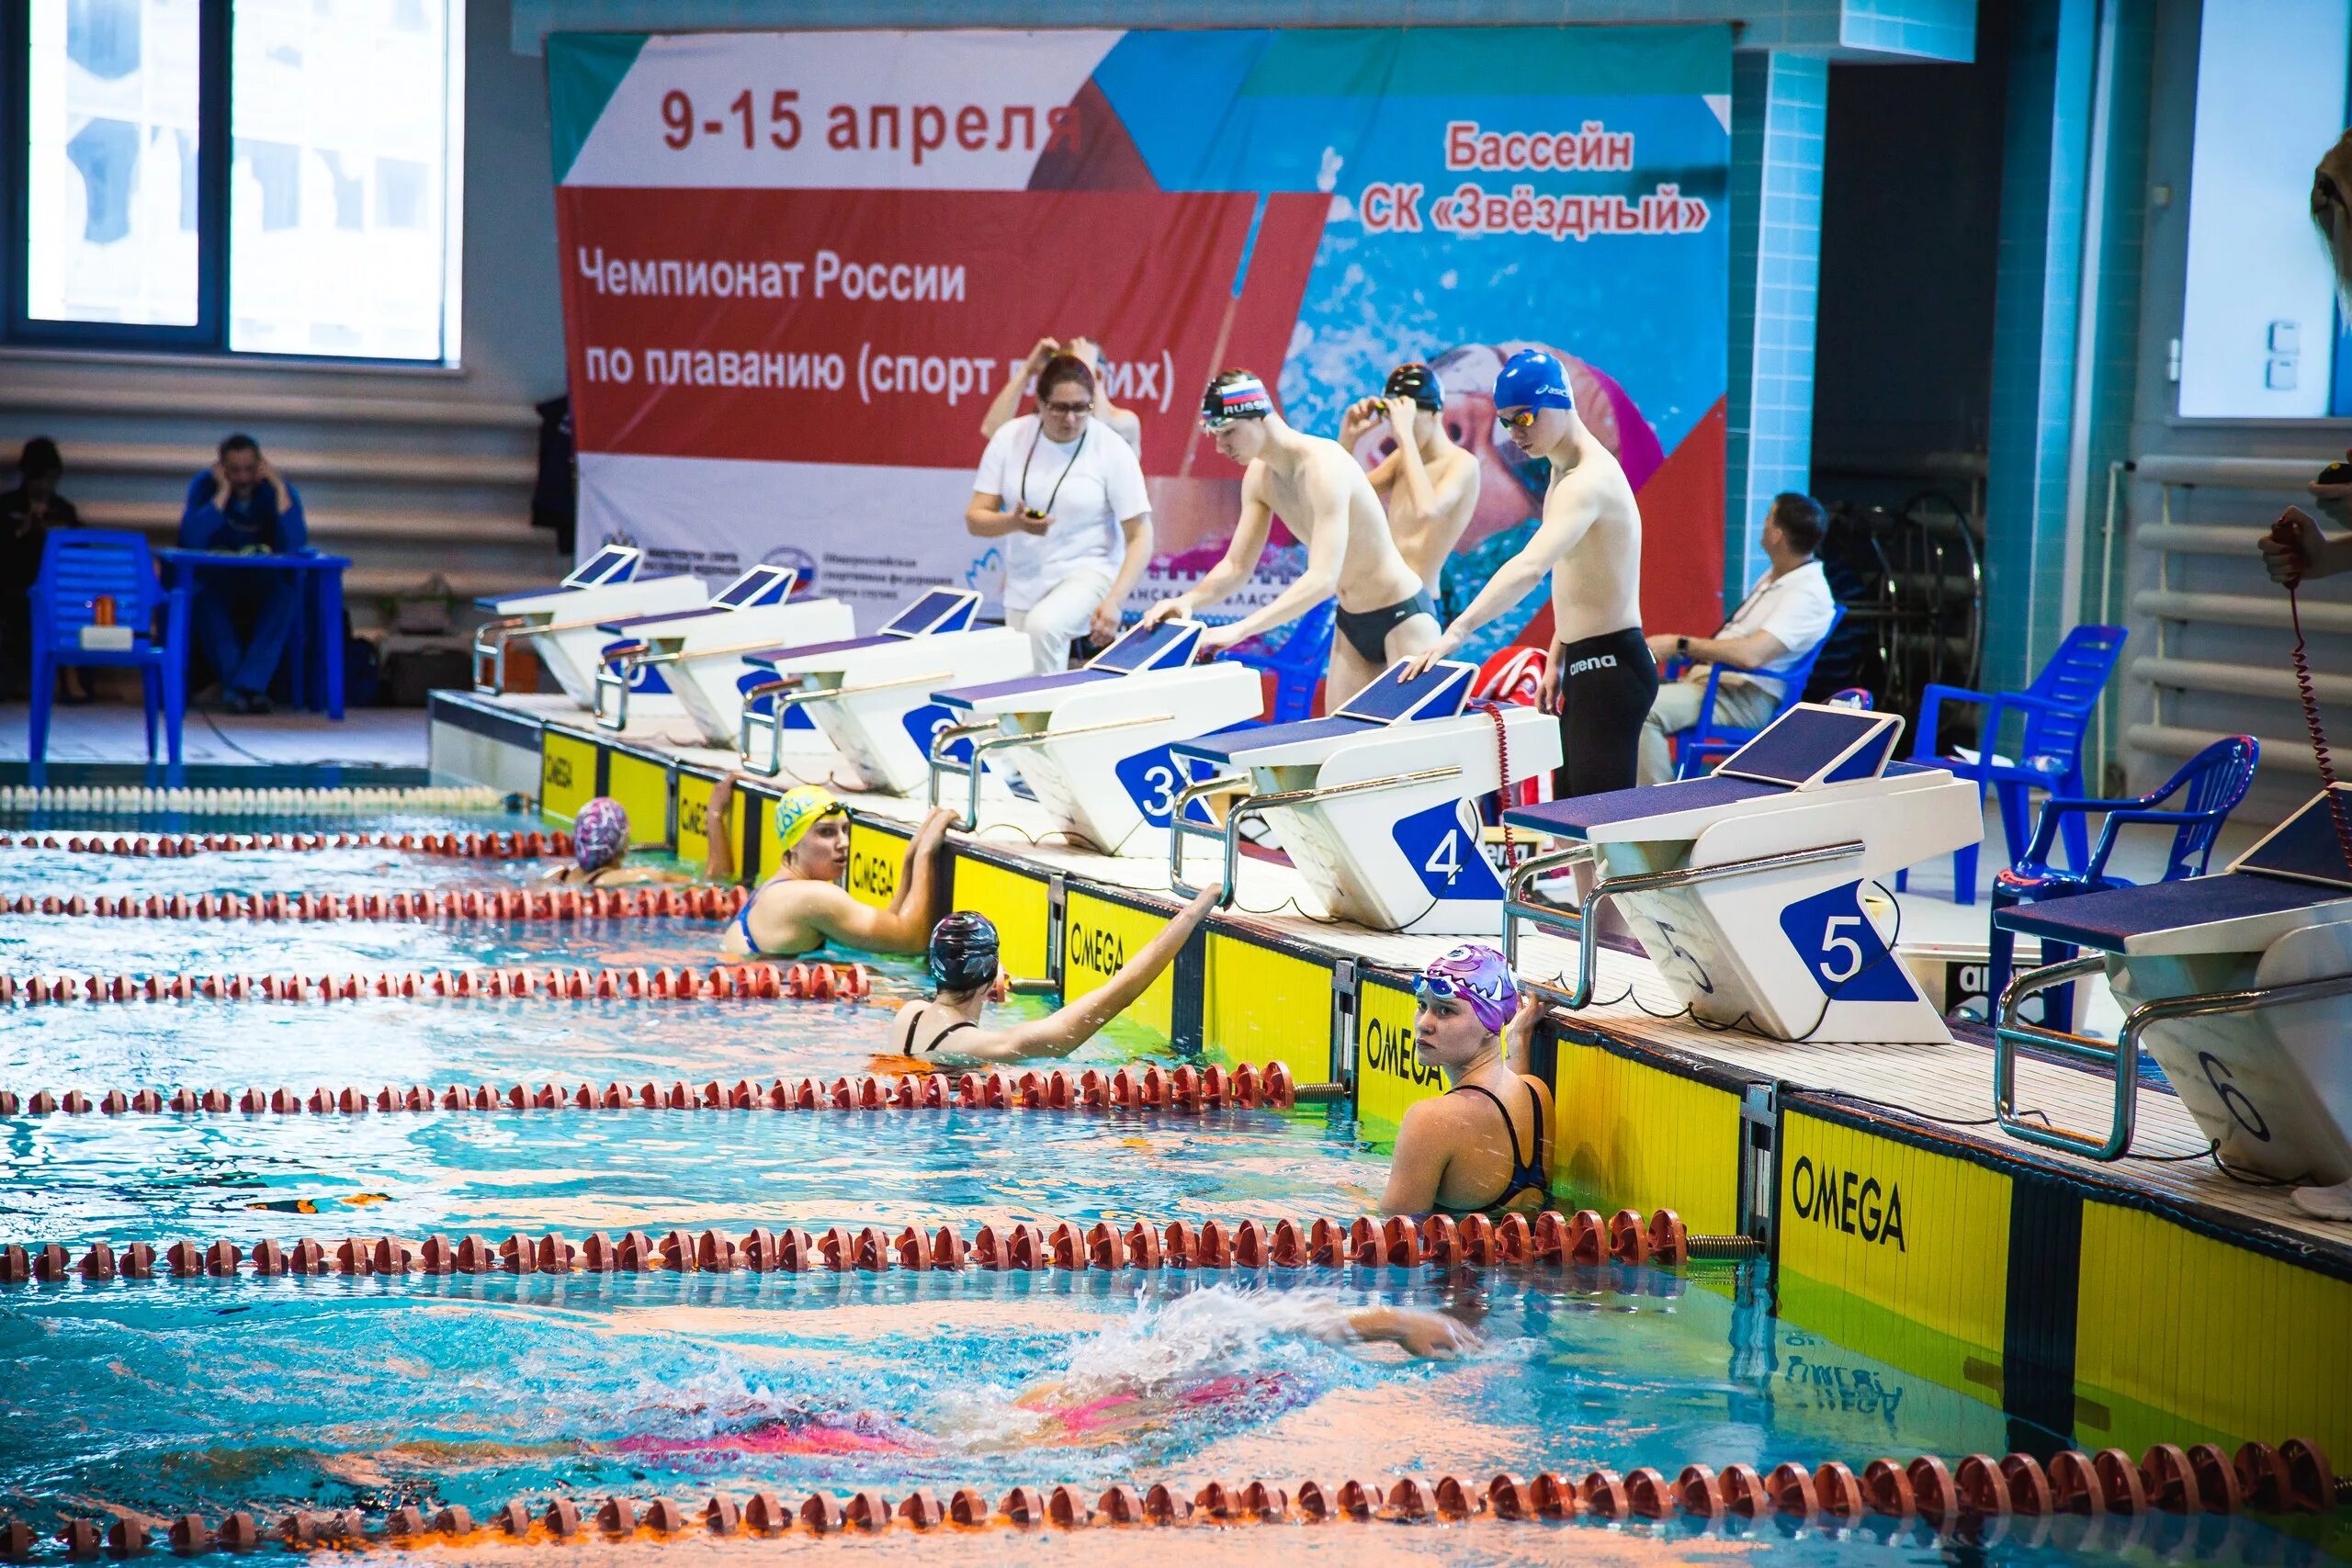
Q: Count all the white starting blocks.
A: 7